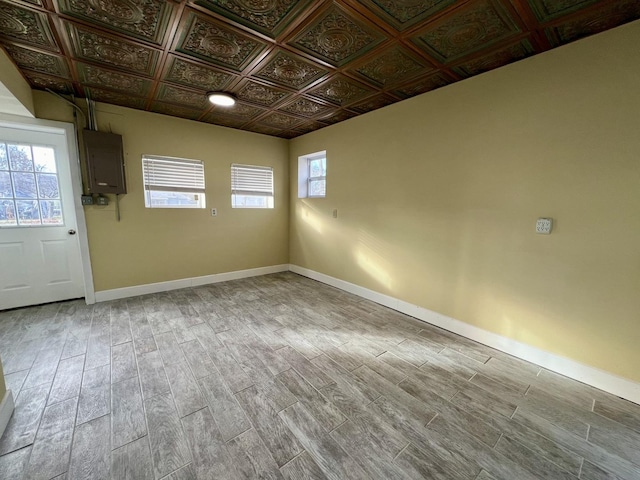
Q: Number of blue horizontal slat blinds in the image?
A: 0